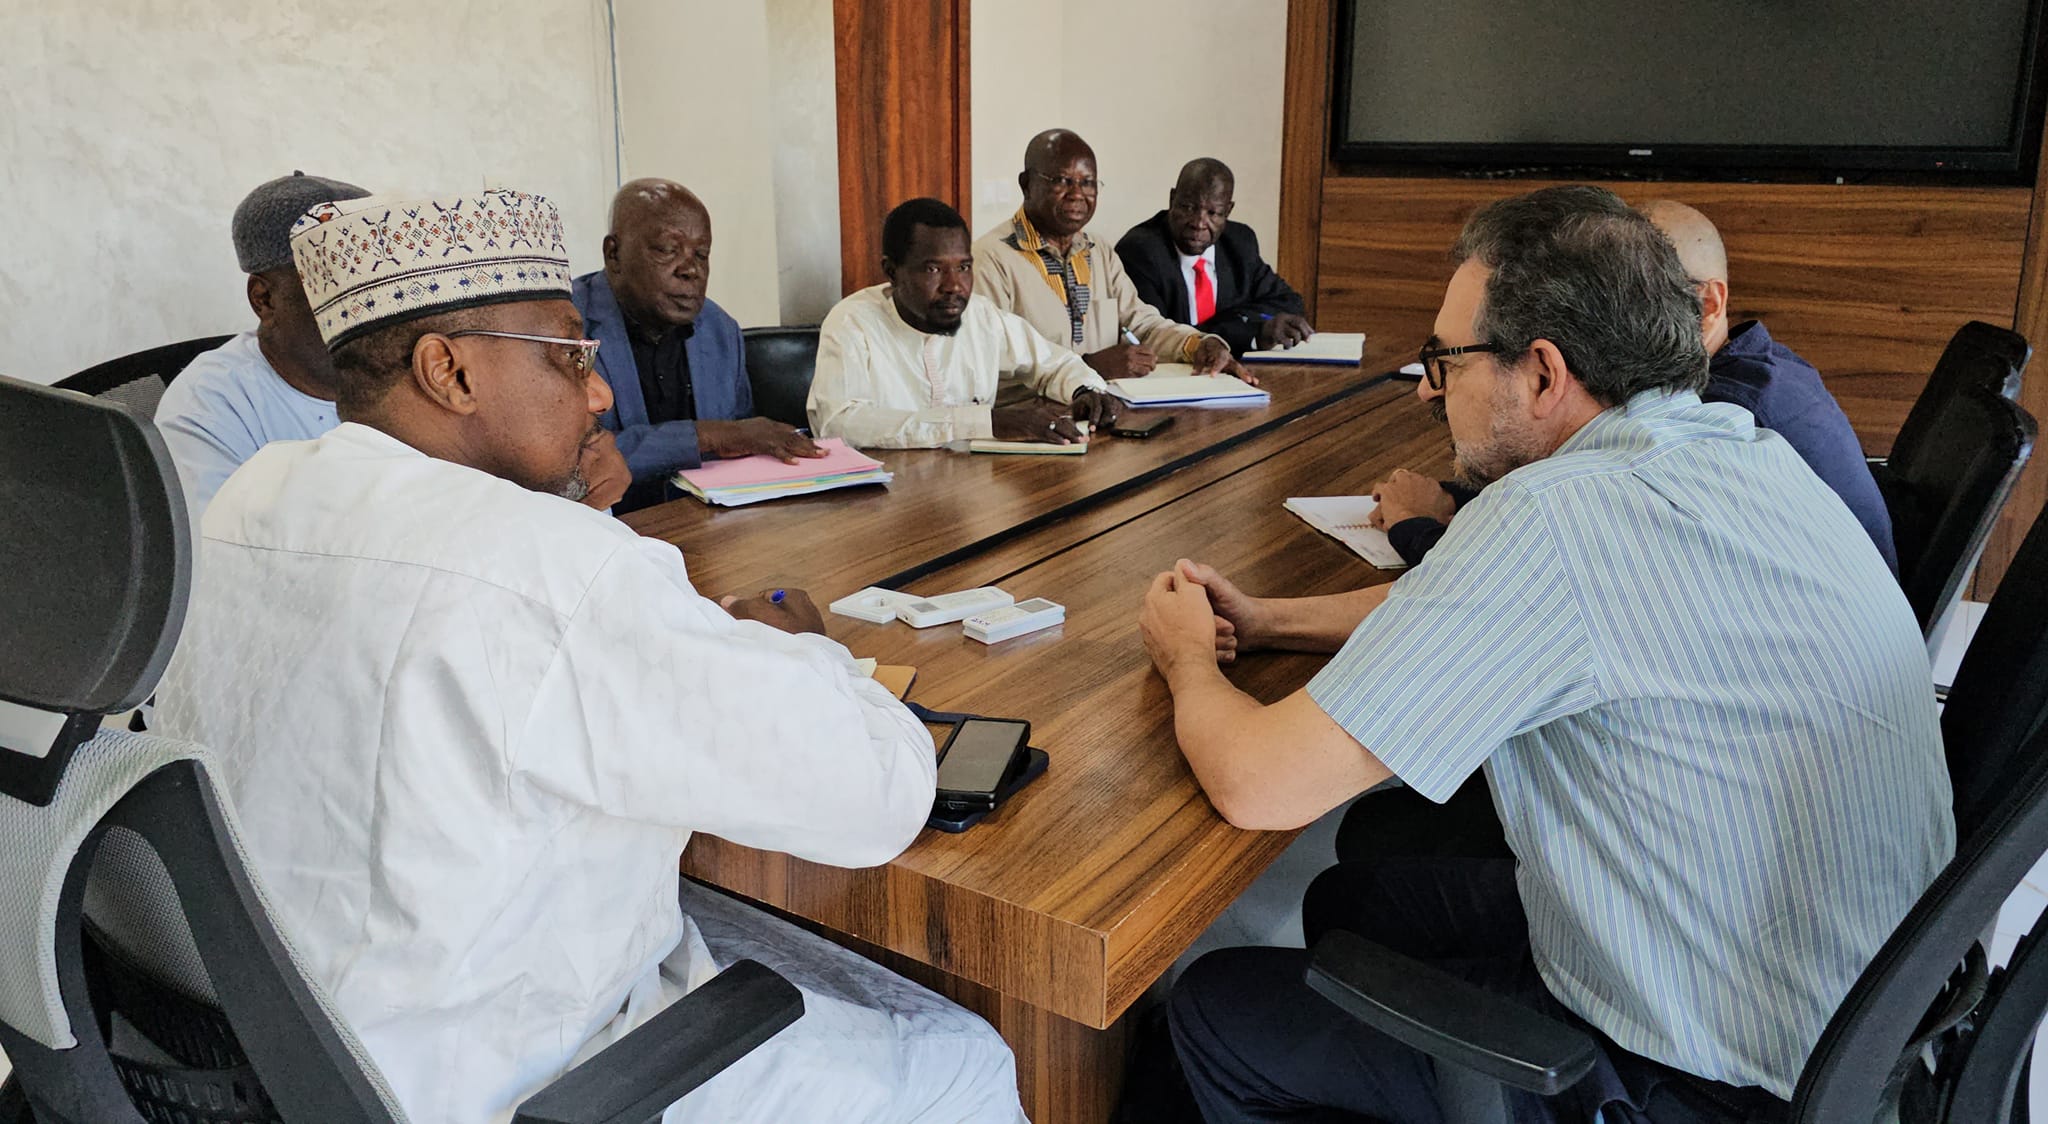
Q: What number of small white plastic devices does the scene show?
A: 3